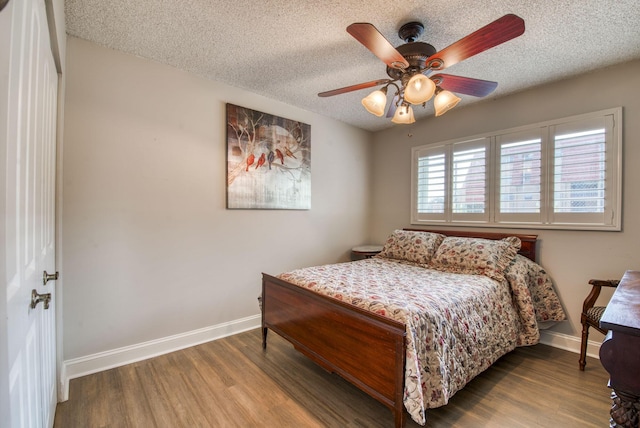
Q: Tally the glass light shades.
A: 4